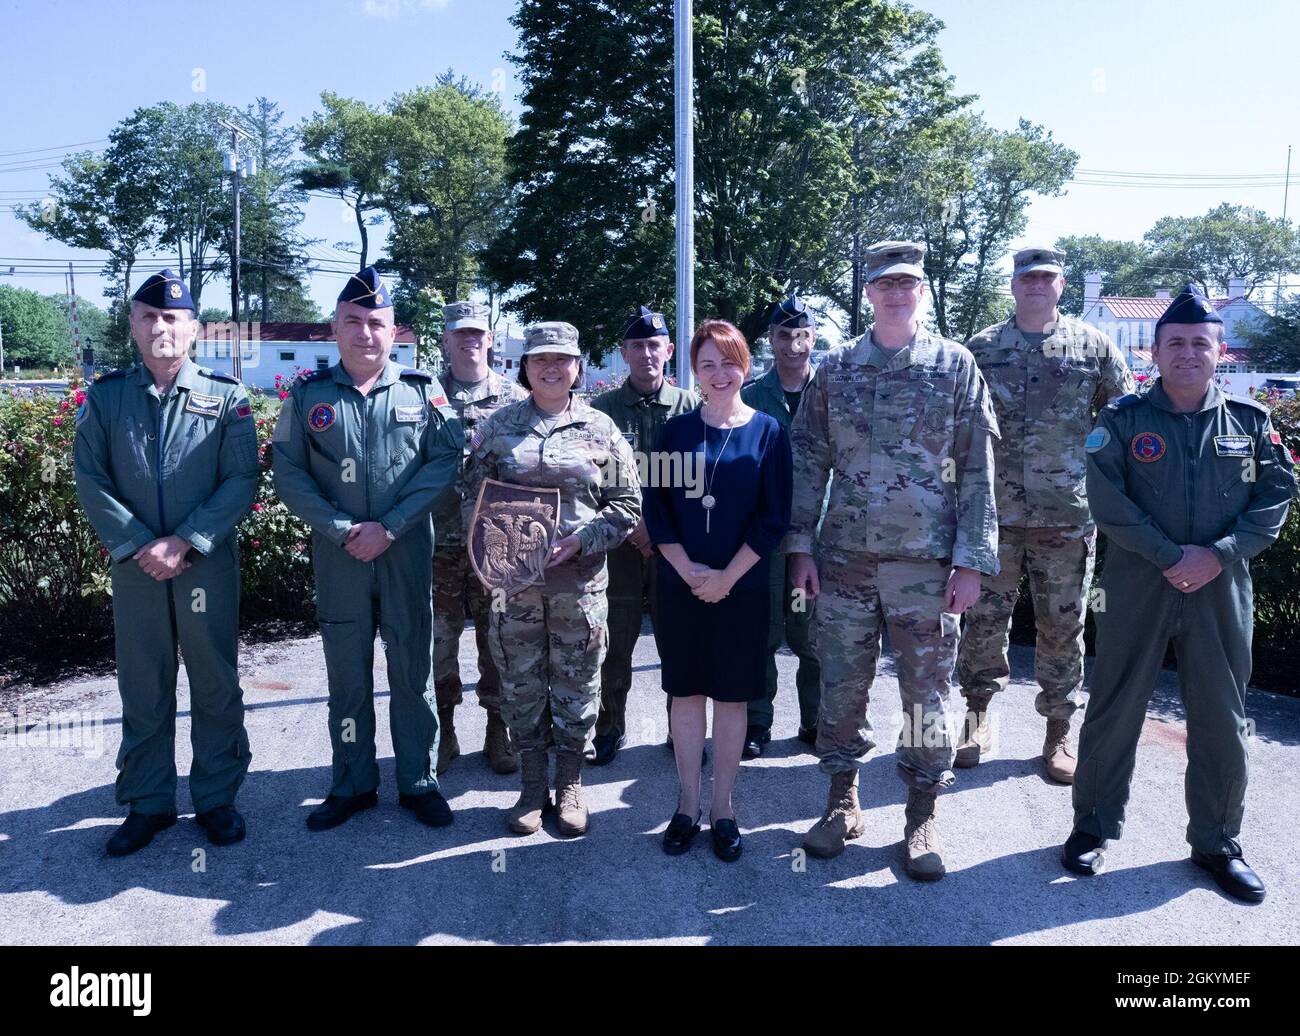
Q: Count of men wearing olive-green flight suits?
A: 5